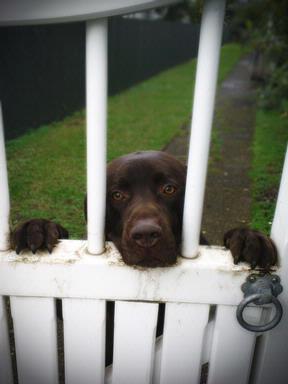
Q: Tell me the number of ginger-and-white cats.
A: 0